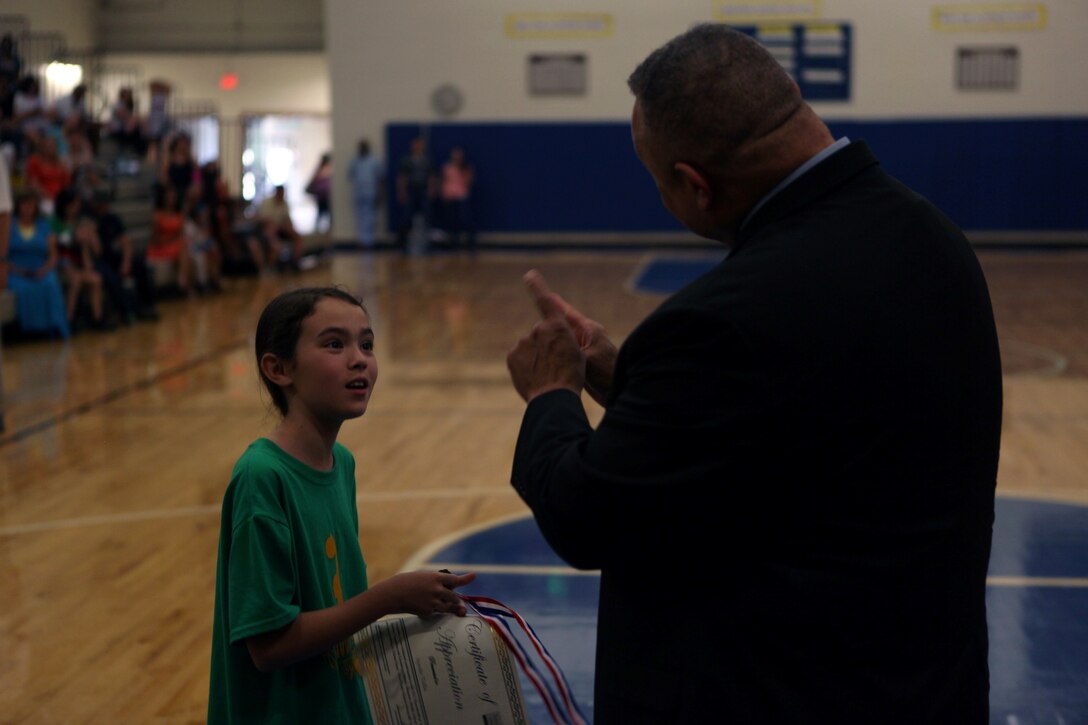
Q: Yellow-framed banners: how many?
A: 3